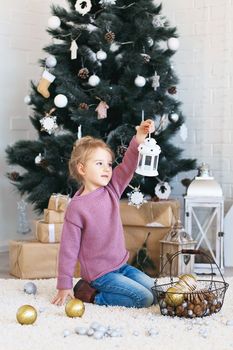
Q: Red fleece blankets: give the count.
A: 0